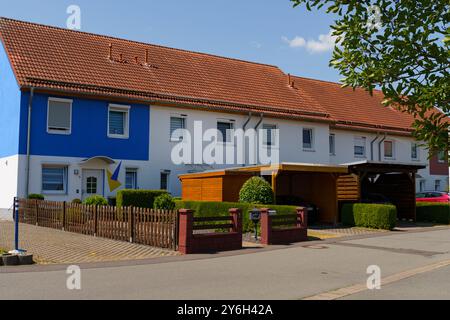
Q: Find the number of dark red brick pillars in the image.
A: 4